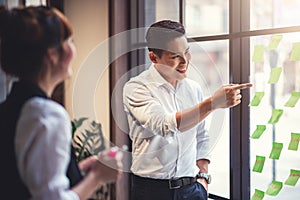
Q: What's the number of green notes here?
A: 14